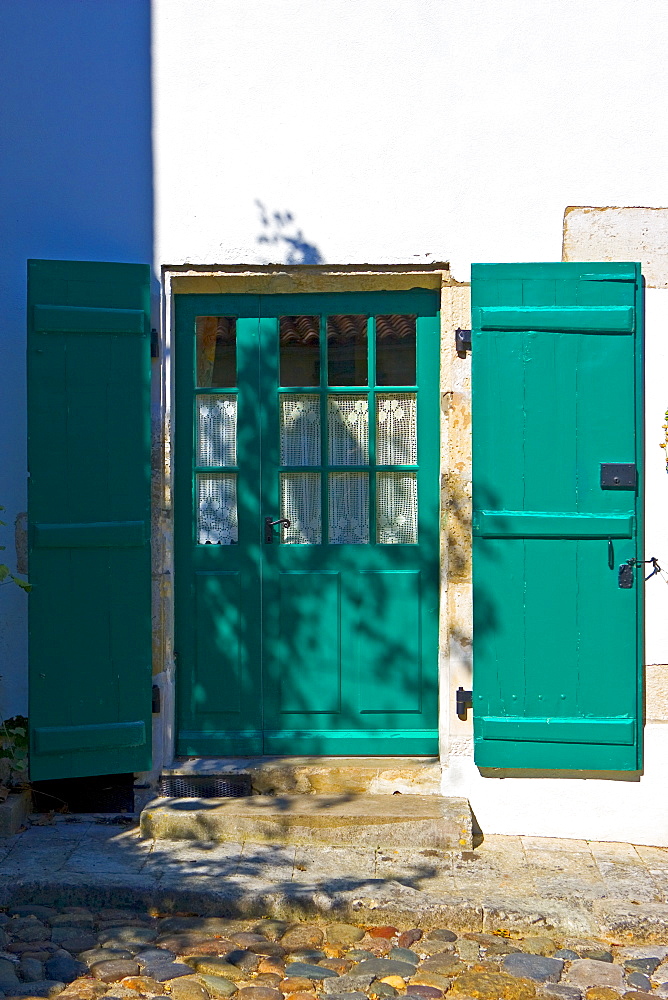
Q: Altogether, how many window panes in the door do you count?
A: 12